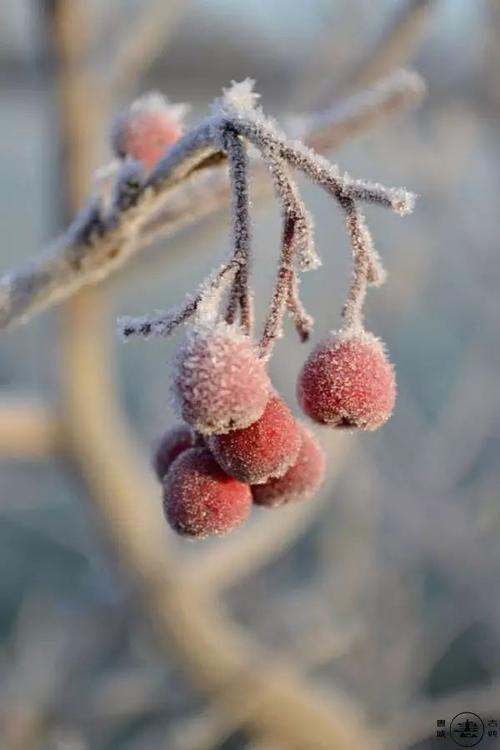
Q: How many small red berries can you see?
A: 7